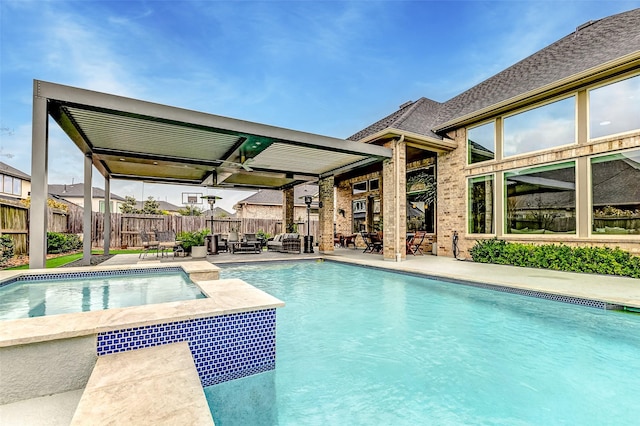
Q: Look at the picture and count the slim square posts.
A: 3